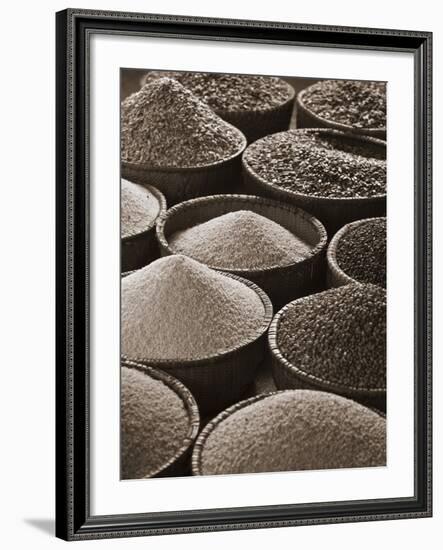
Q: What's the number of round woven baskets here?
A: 11